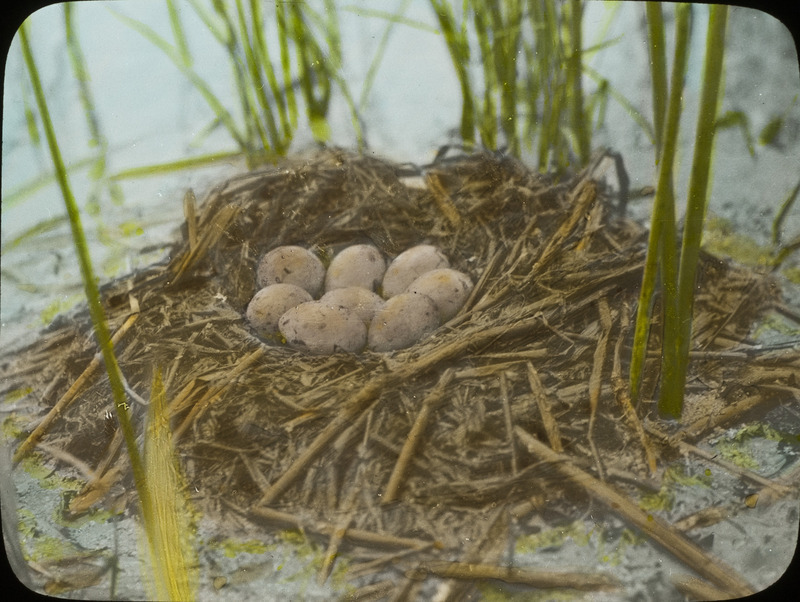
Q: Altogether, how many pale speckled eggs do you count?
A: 8